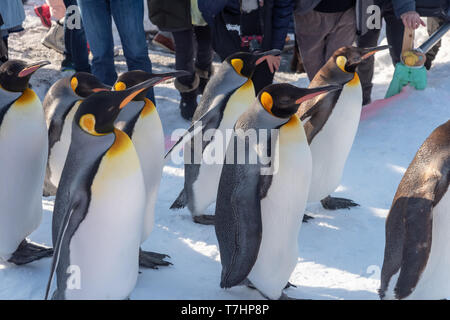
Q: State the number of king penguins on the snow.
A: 8